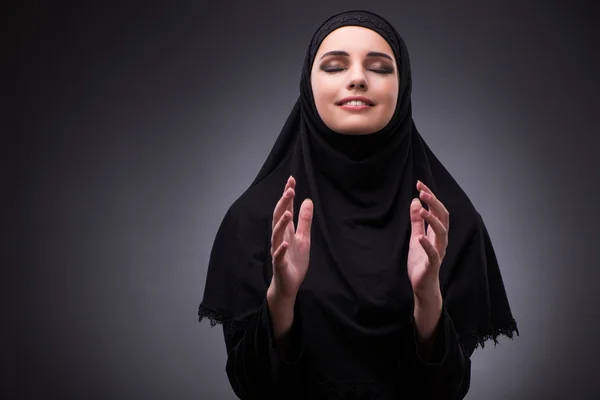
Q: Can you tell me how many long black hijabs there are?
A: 1